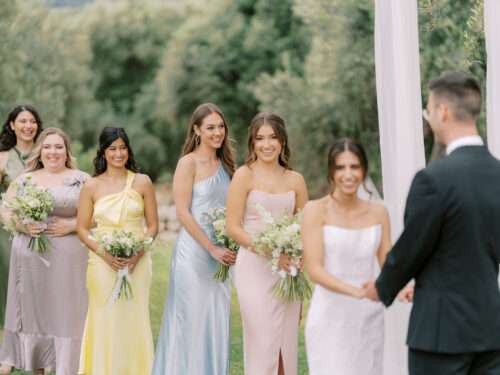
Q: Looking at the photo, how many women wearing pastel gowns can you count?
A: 5